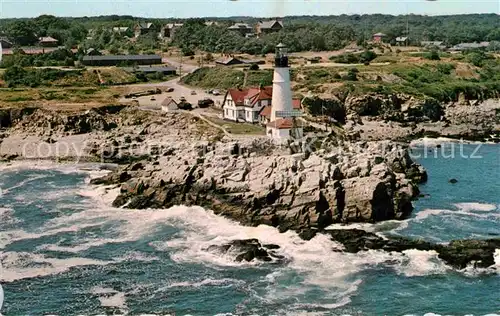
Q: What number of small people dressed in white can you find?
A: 0